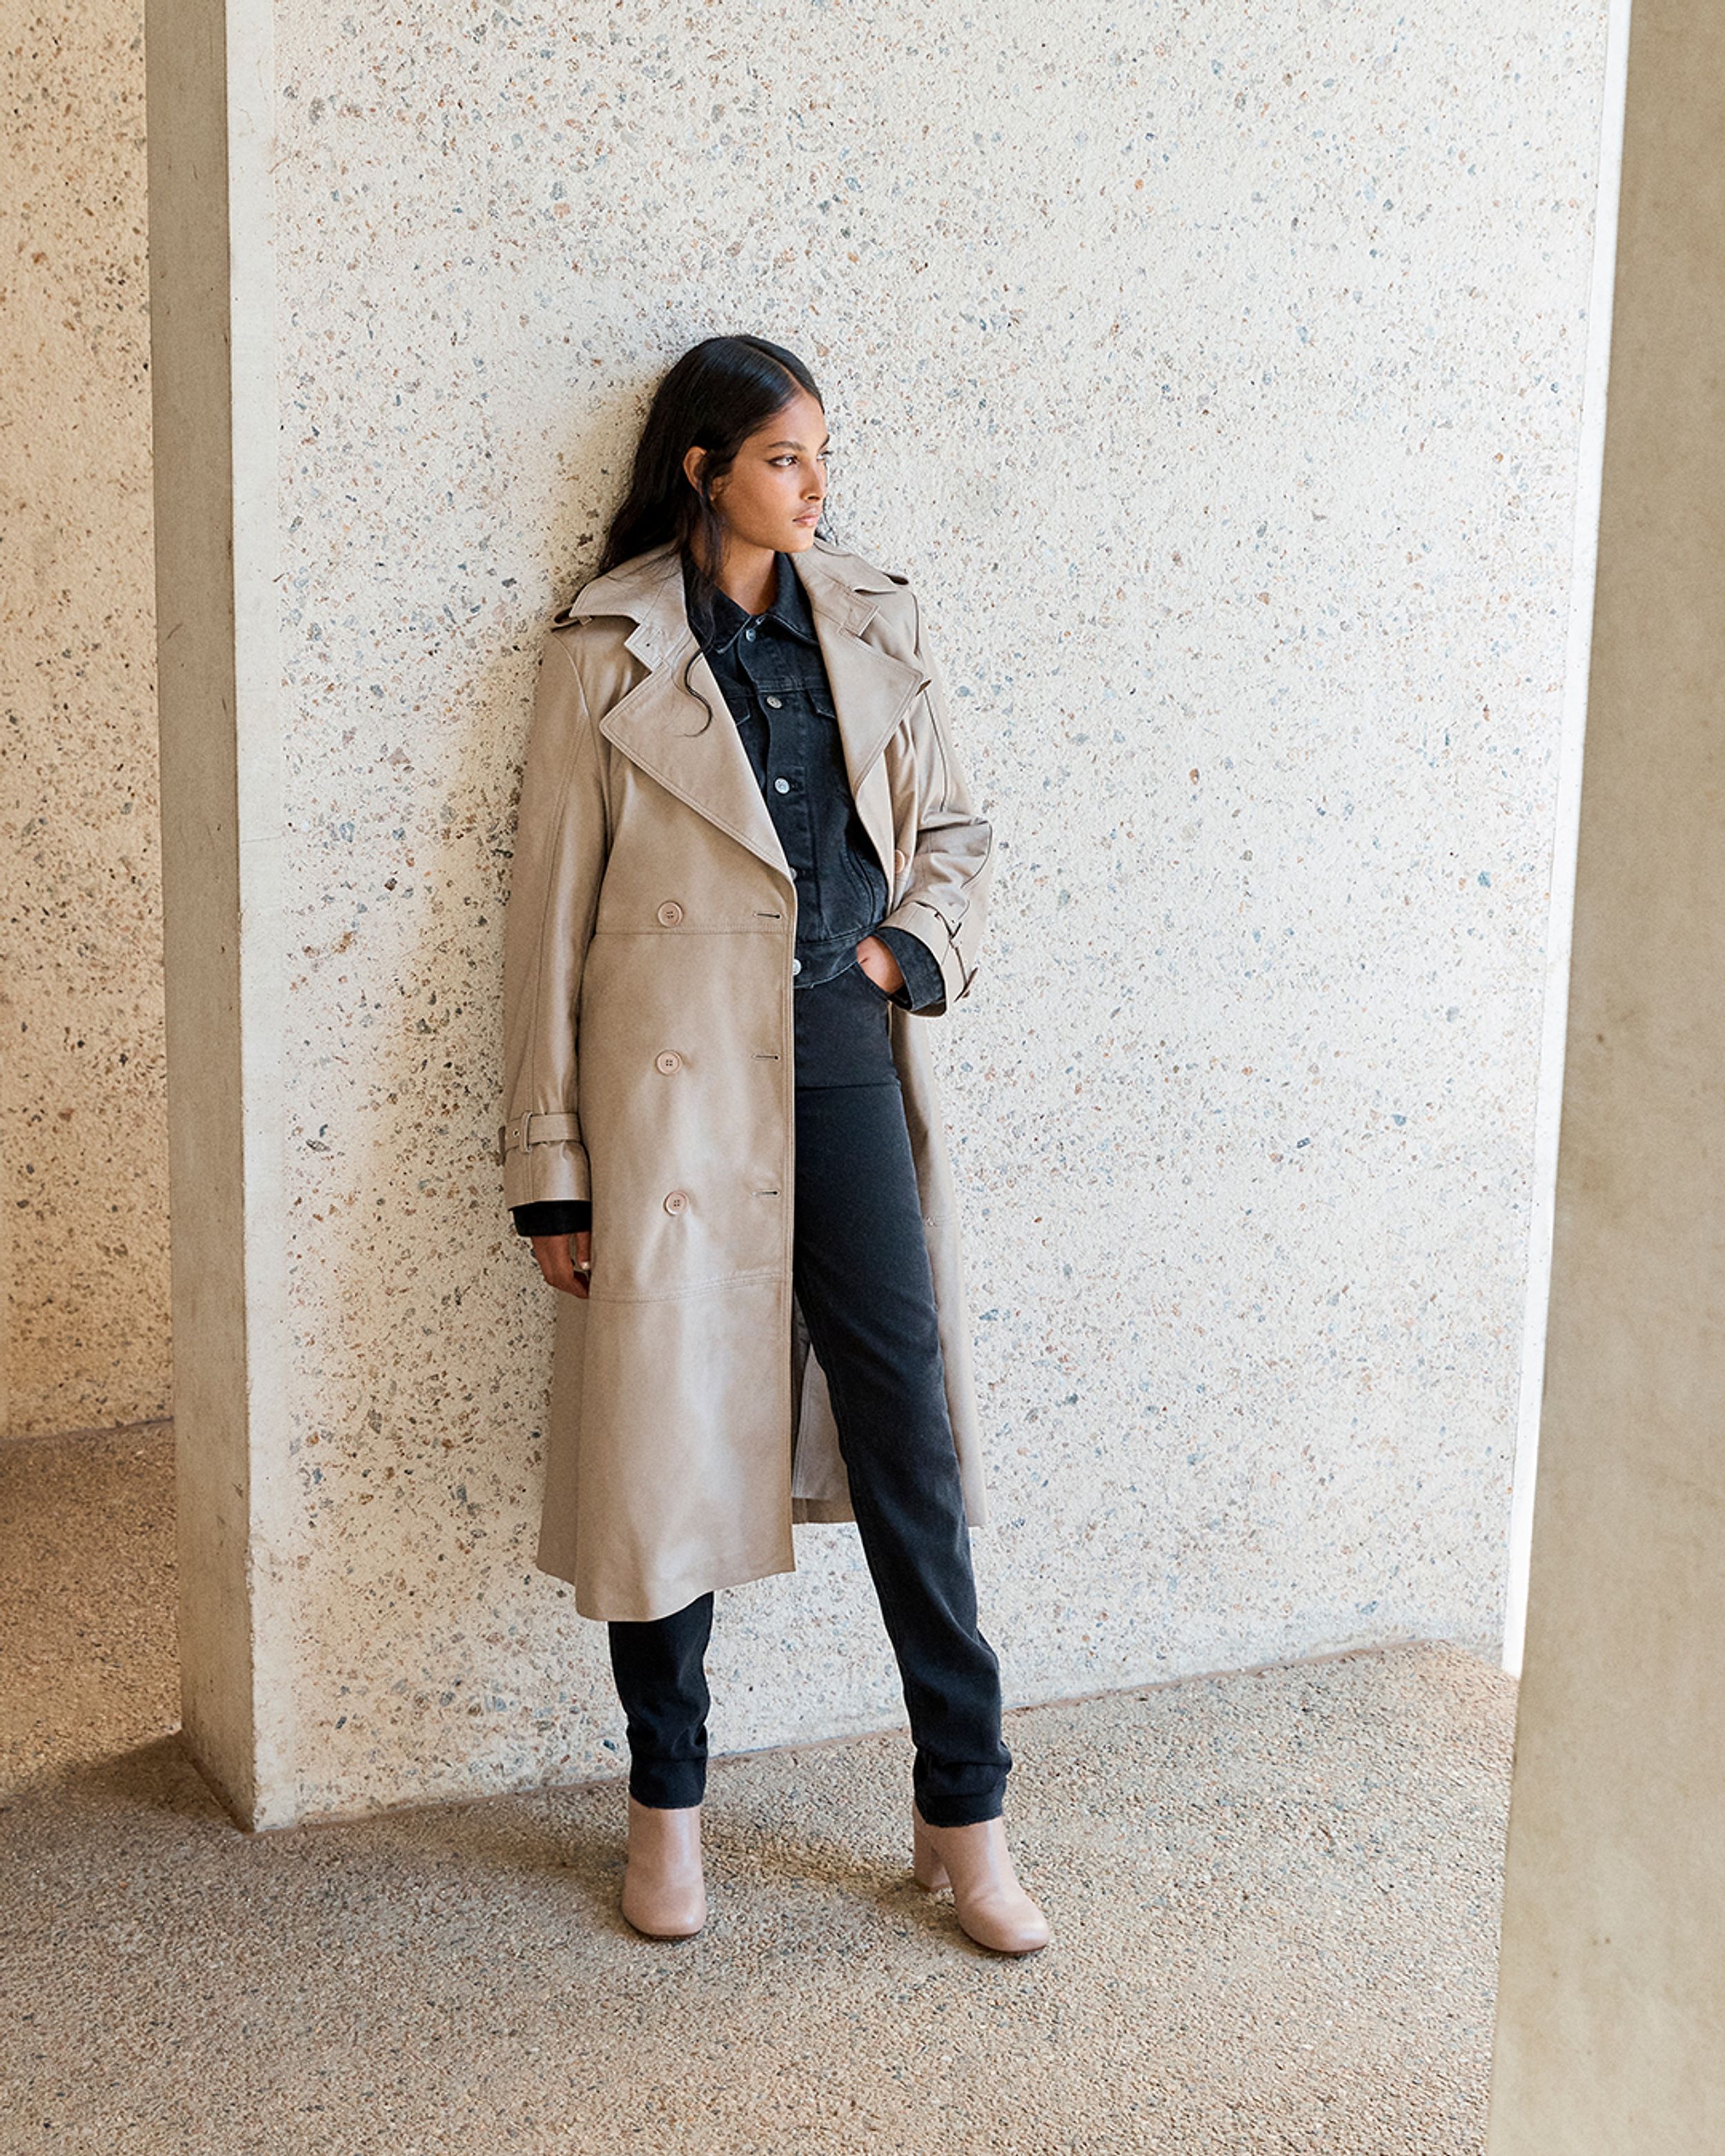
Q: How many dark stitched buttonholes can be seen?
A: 3